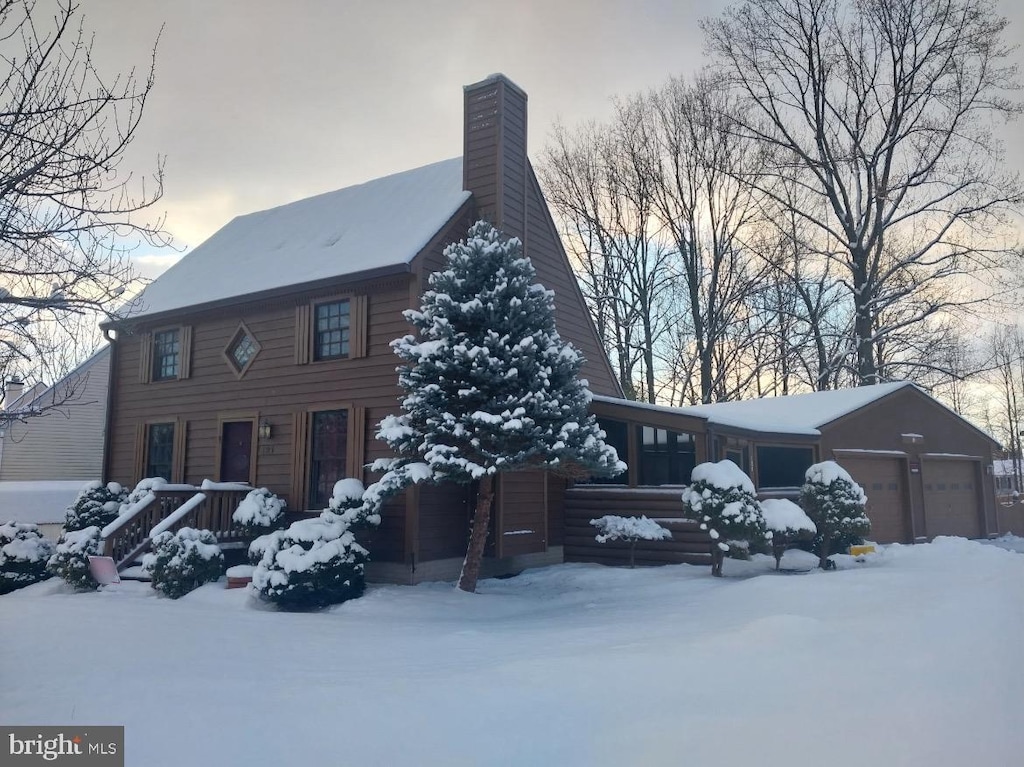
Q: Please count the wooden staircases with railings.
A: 1